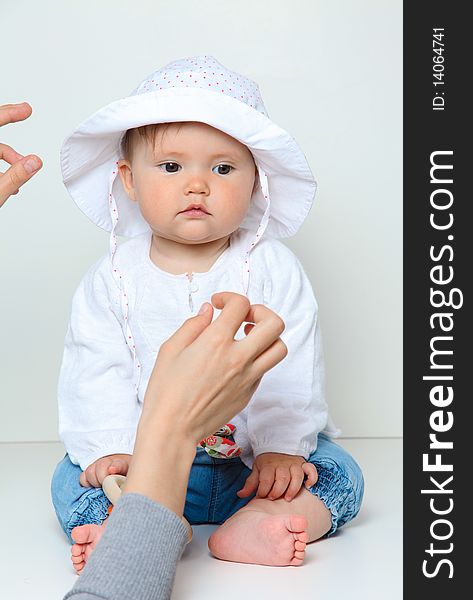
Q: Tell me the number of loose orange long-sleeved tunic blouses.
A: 0